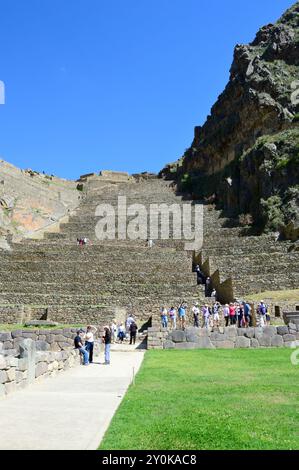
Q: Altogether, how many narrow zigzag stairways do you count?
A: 1